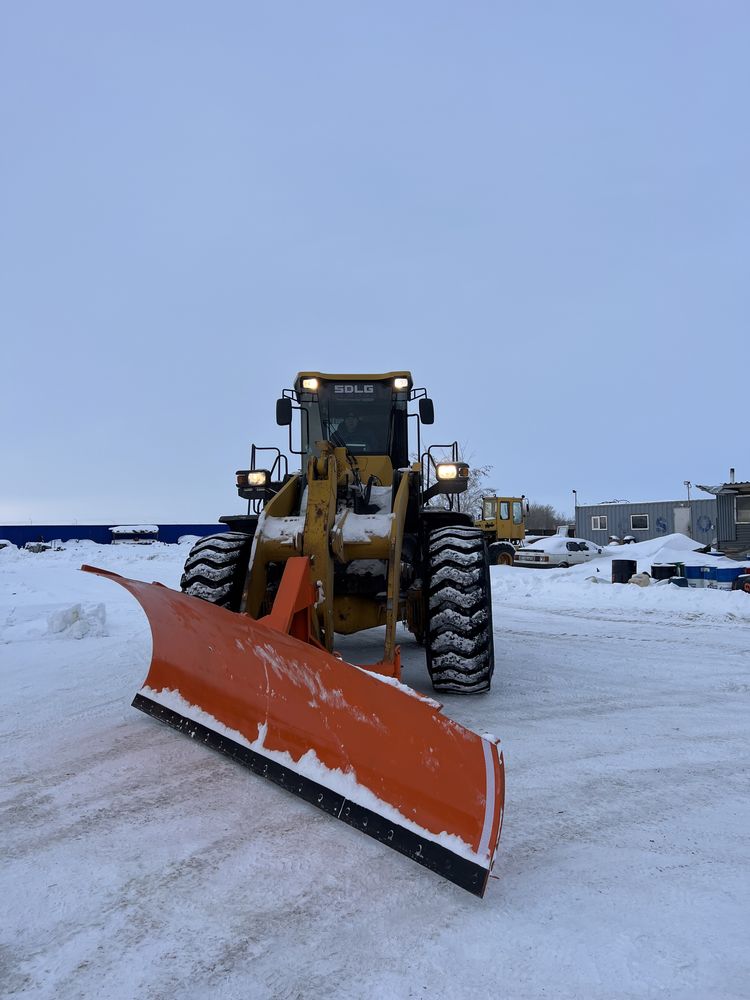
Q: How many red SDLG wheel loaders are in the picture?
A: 0